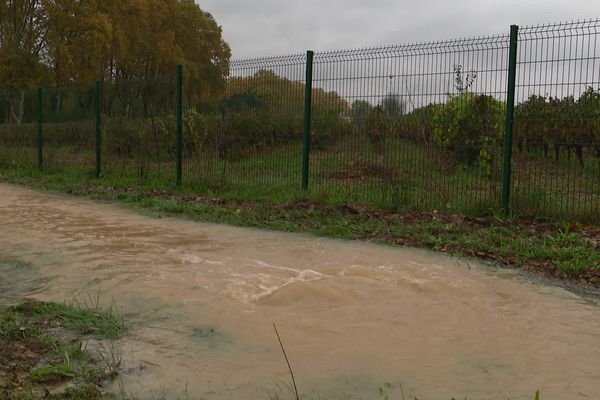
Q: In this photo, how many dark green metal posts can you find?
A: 5